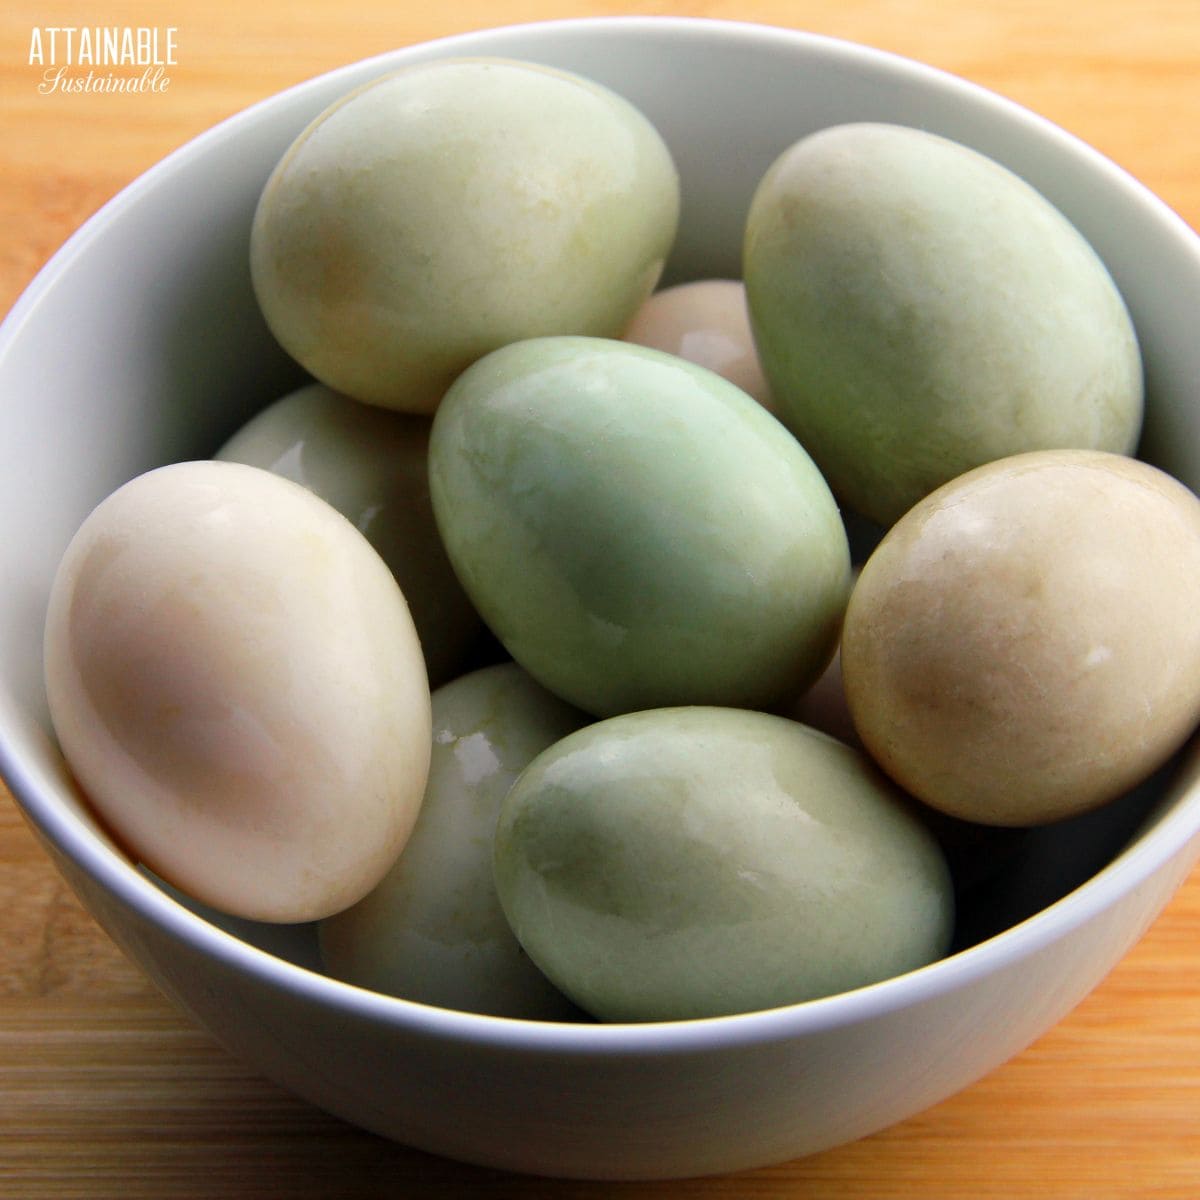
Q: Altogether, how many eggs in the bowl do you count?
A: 10